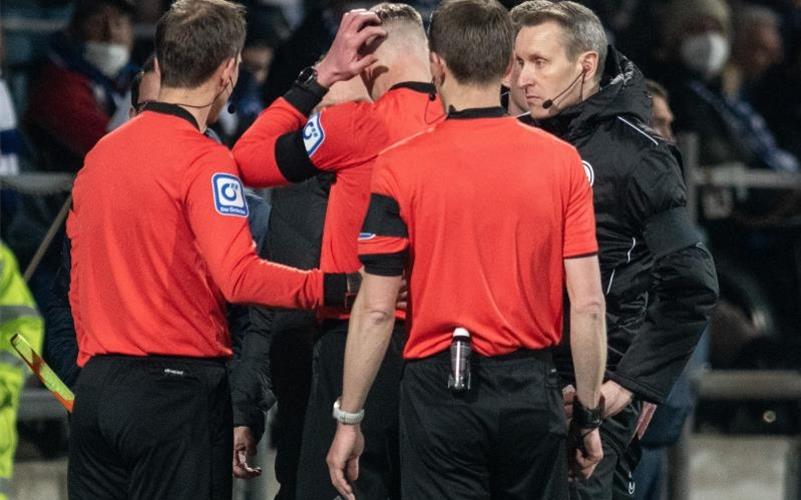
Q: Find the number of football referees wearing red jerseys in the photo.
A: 3